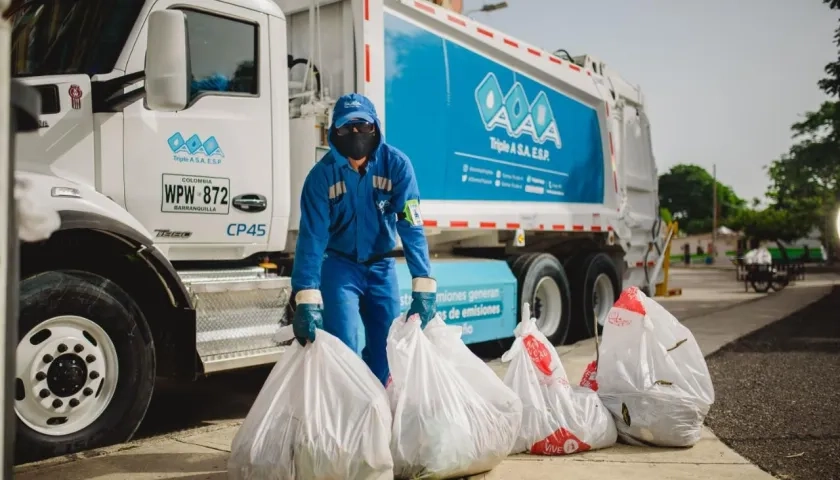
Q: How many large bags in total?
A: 4